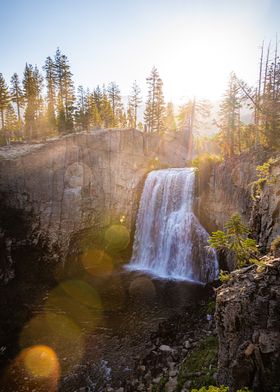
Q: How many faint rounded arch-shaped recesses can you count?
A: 1